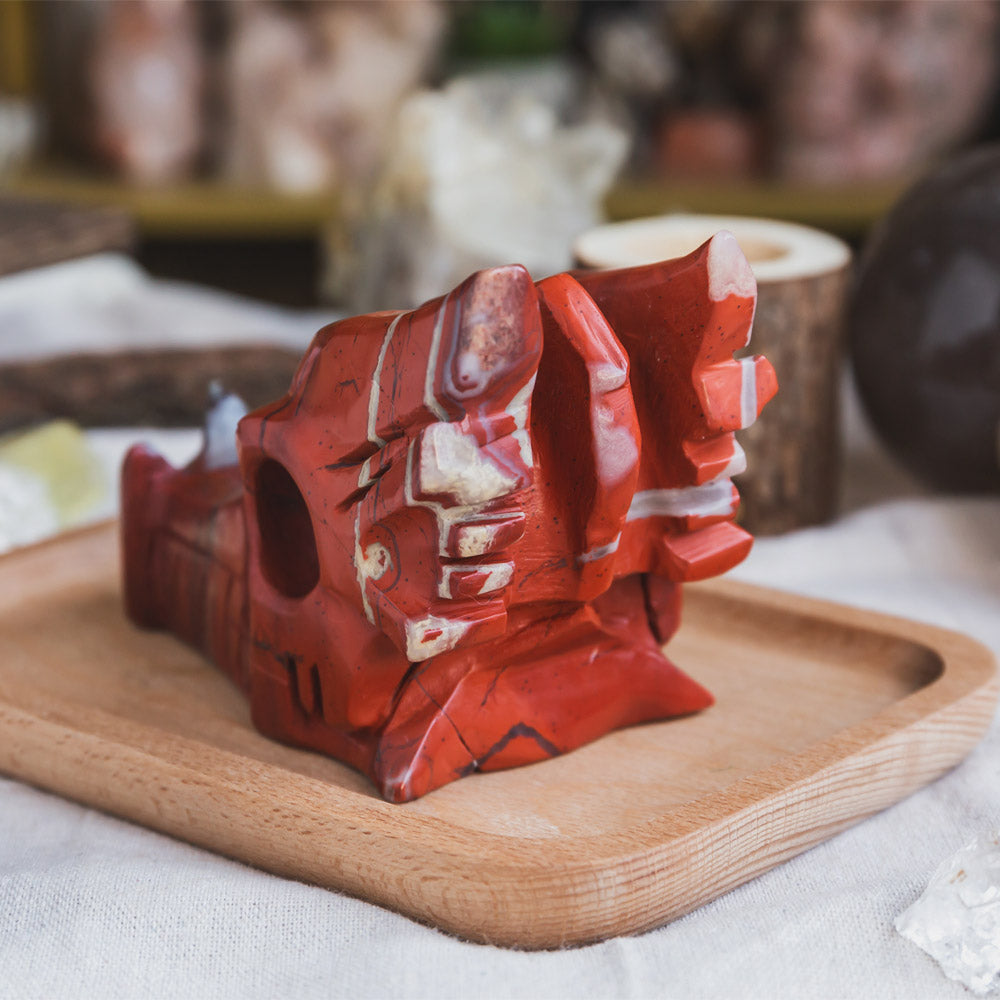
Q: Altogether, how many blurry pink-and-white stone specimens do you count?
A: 3